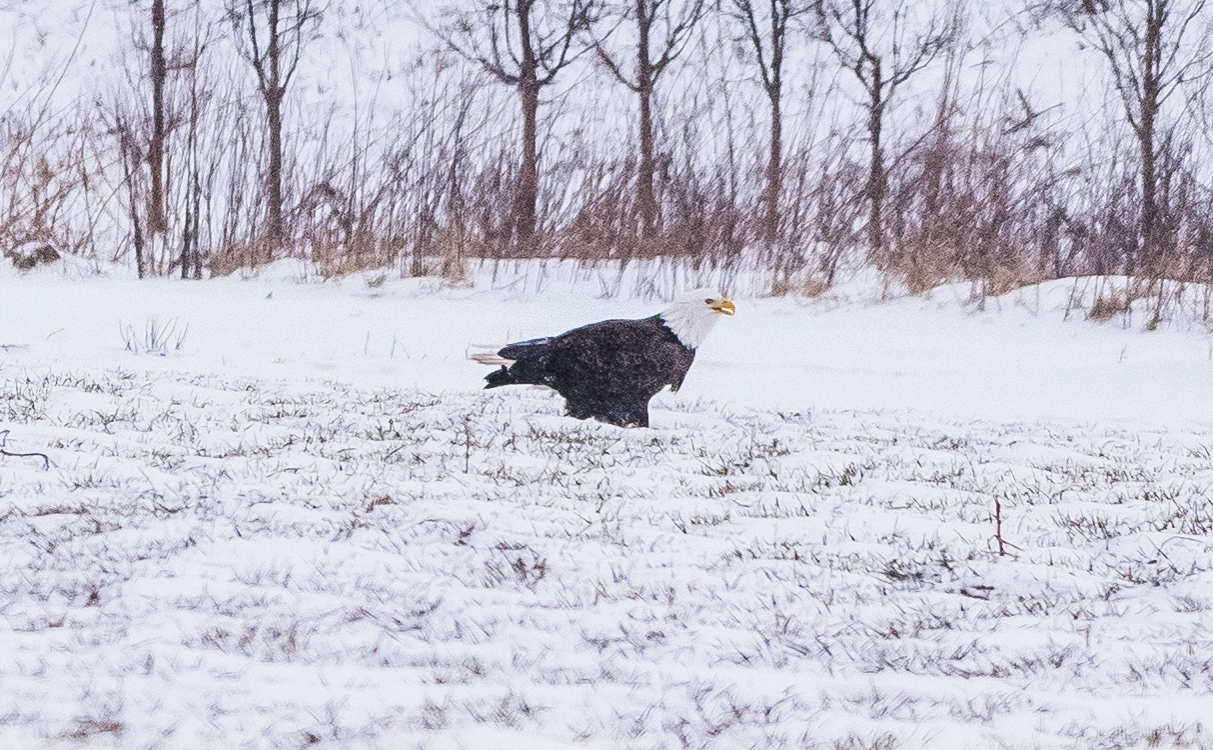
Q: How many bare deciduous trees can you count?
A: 7